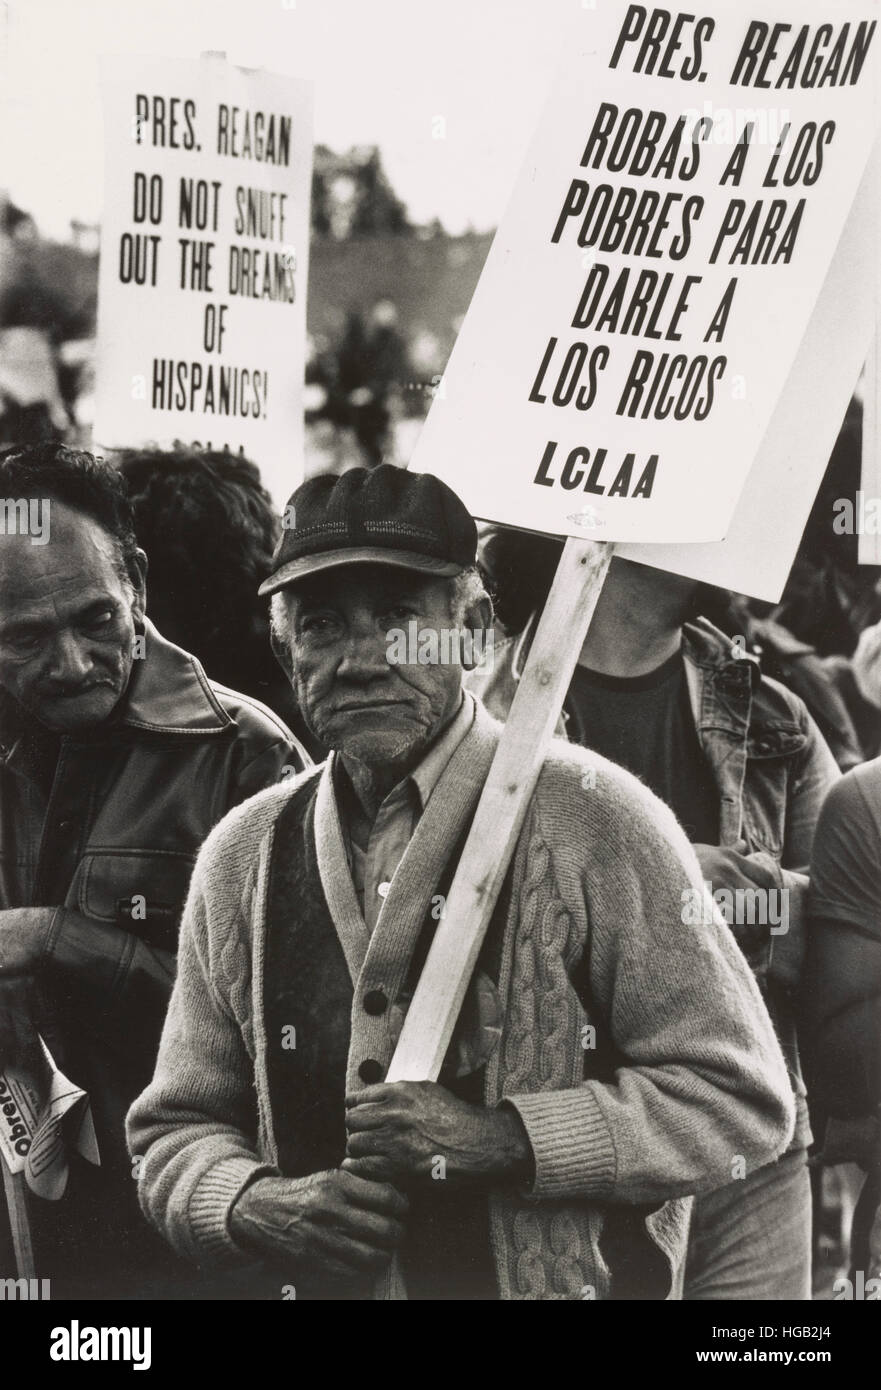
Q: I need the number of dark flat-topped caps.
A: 1